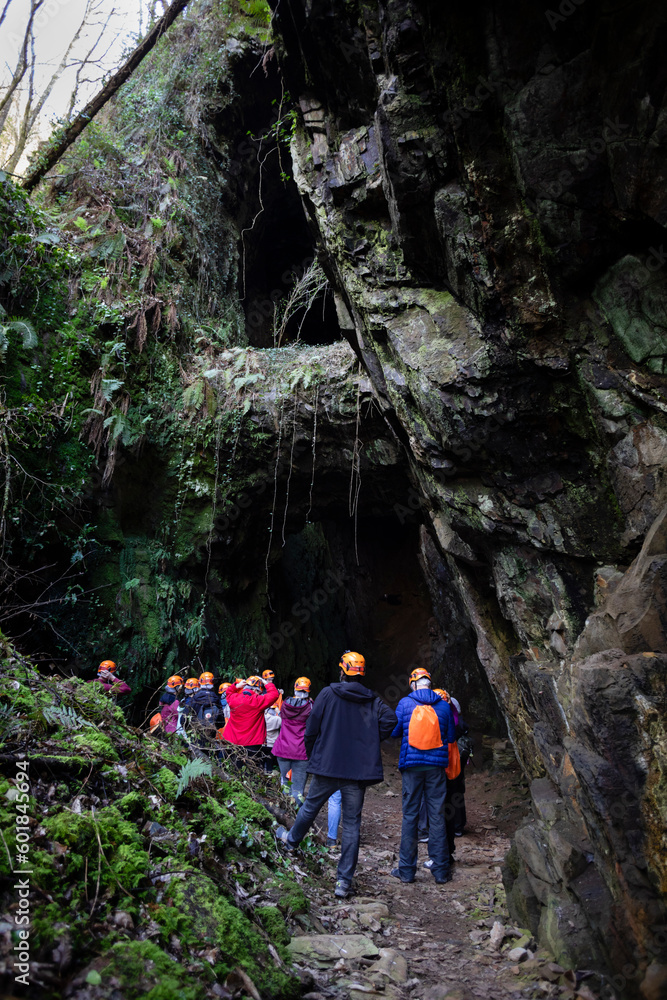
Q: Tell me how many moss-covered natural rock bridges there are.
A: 1